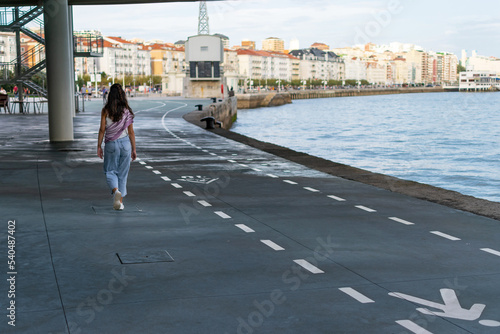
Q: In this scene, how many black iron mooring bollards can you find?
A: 3